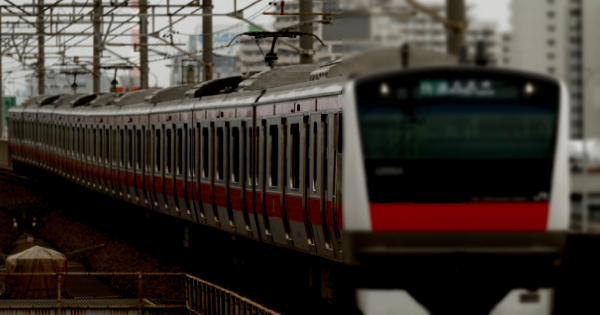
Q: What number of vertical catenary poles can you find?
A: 6